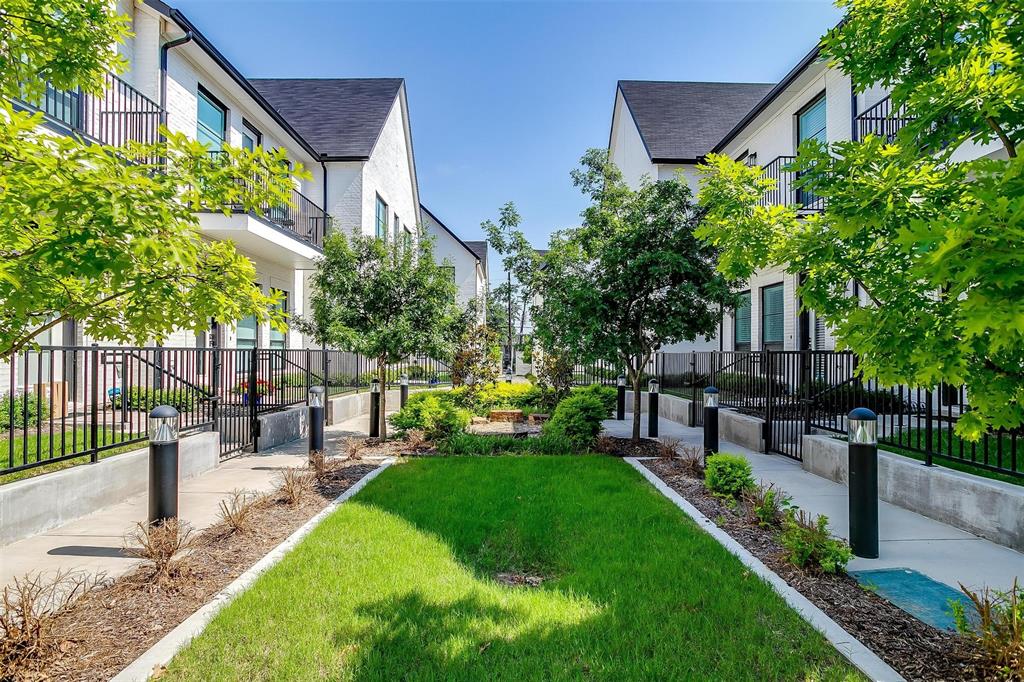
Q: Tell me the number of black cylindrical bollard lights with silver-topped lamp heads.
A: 8